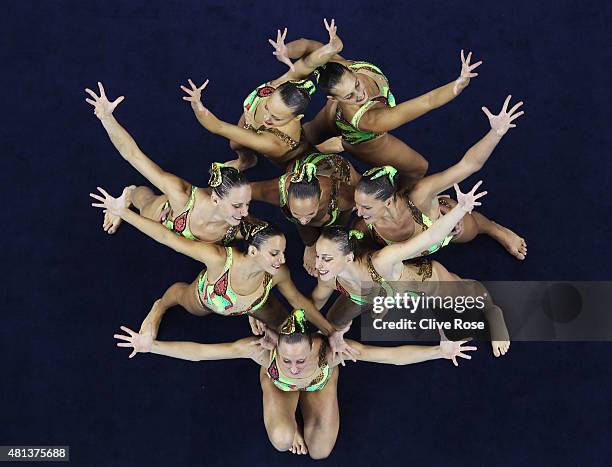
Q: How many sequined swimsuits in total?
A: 8